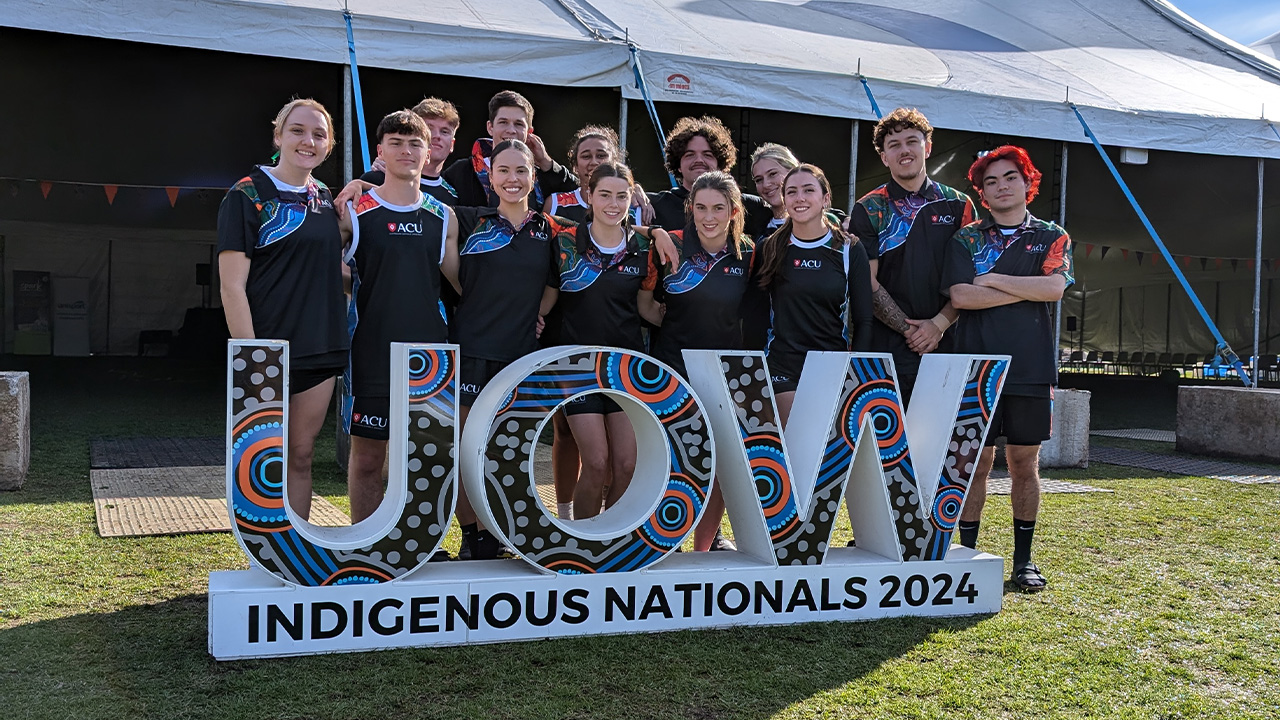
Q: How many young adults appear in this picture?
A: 13